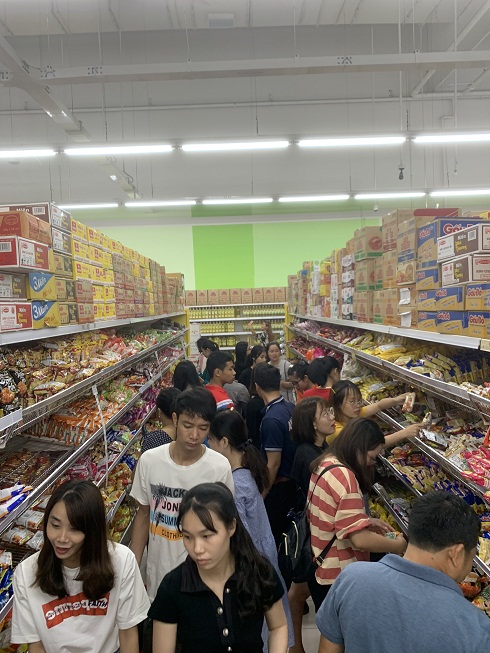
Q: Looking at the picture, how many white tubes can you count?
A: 11